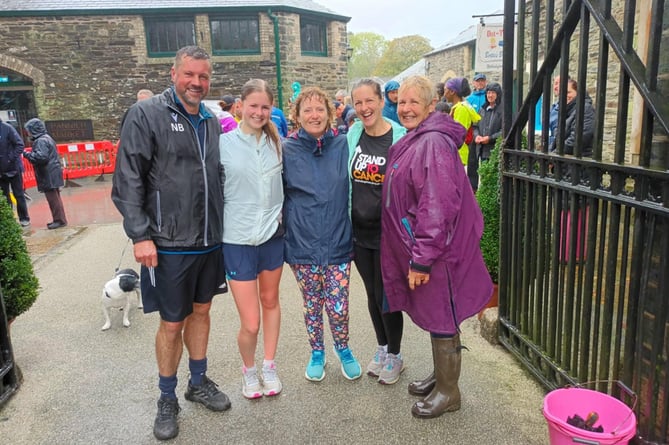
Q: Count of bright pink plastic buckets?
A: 1